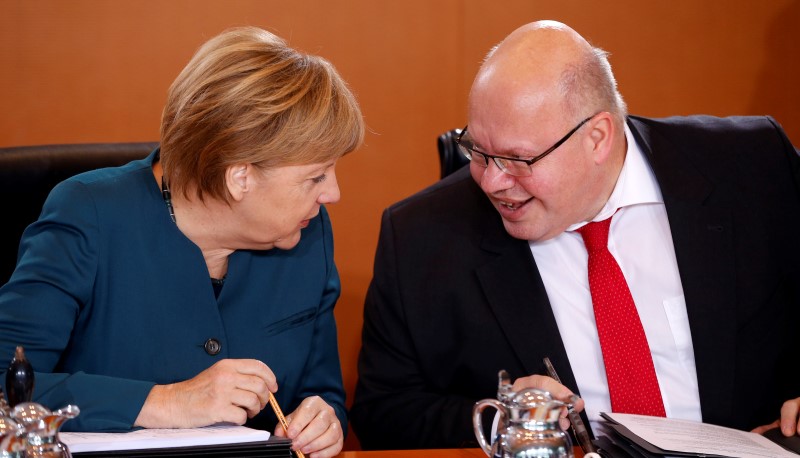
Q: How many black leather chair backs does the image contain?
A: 2